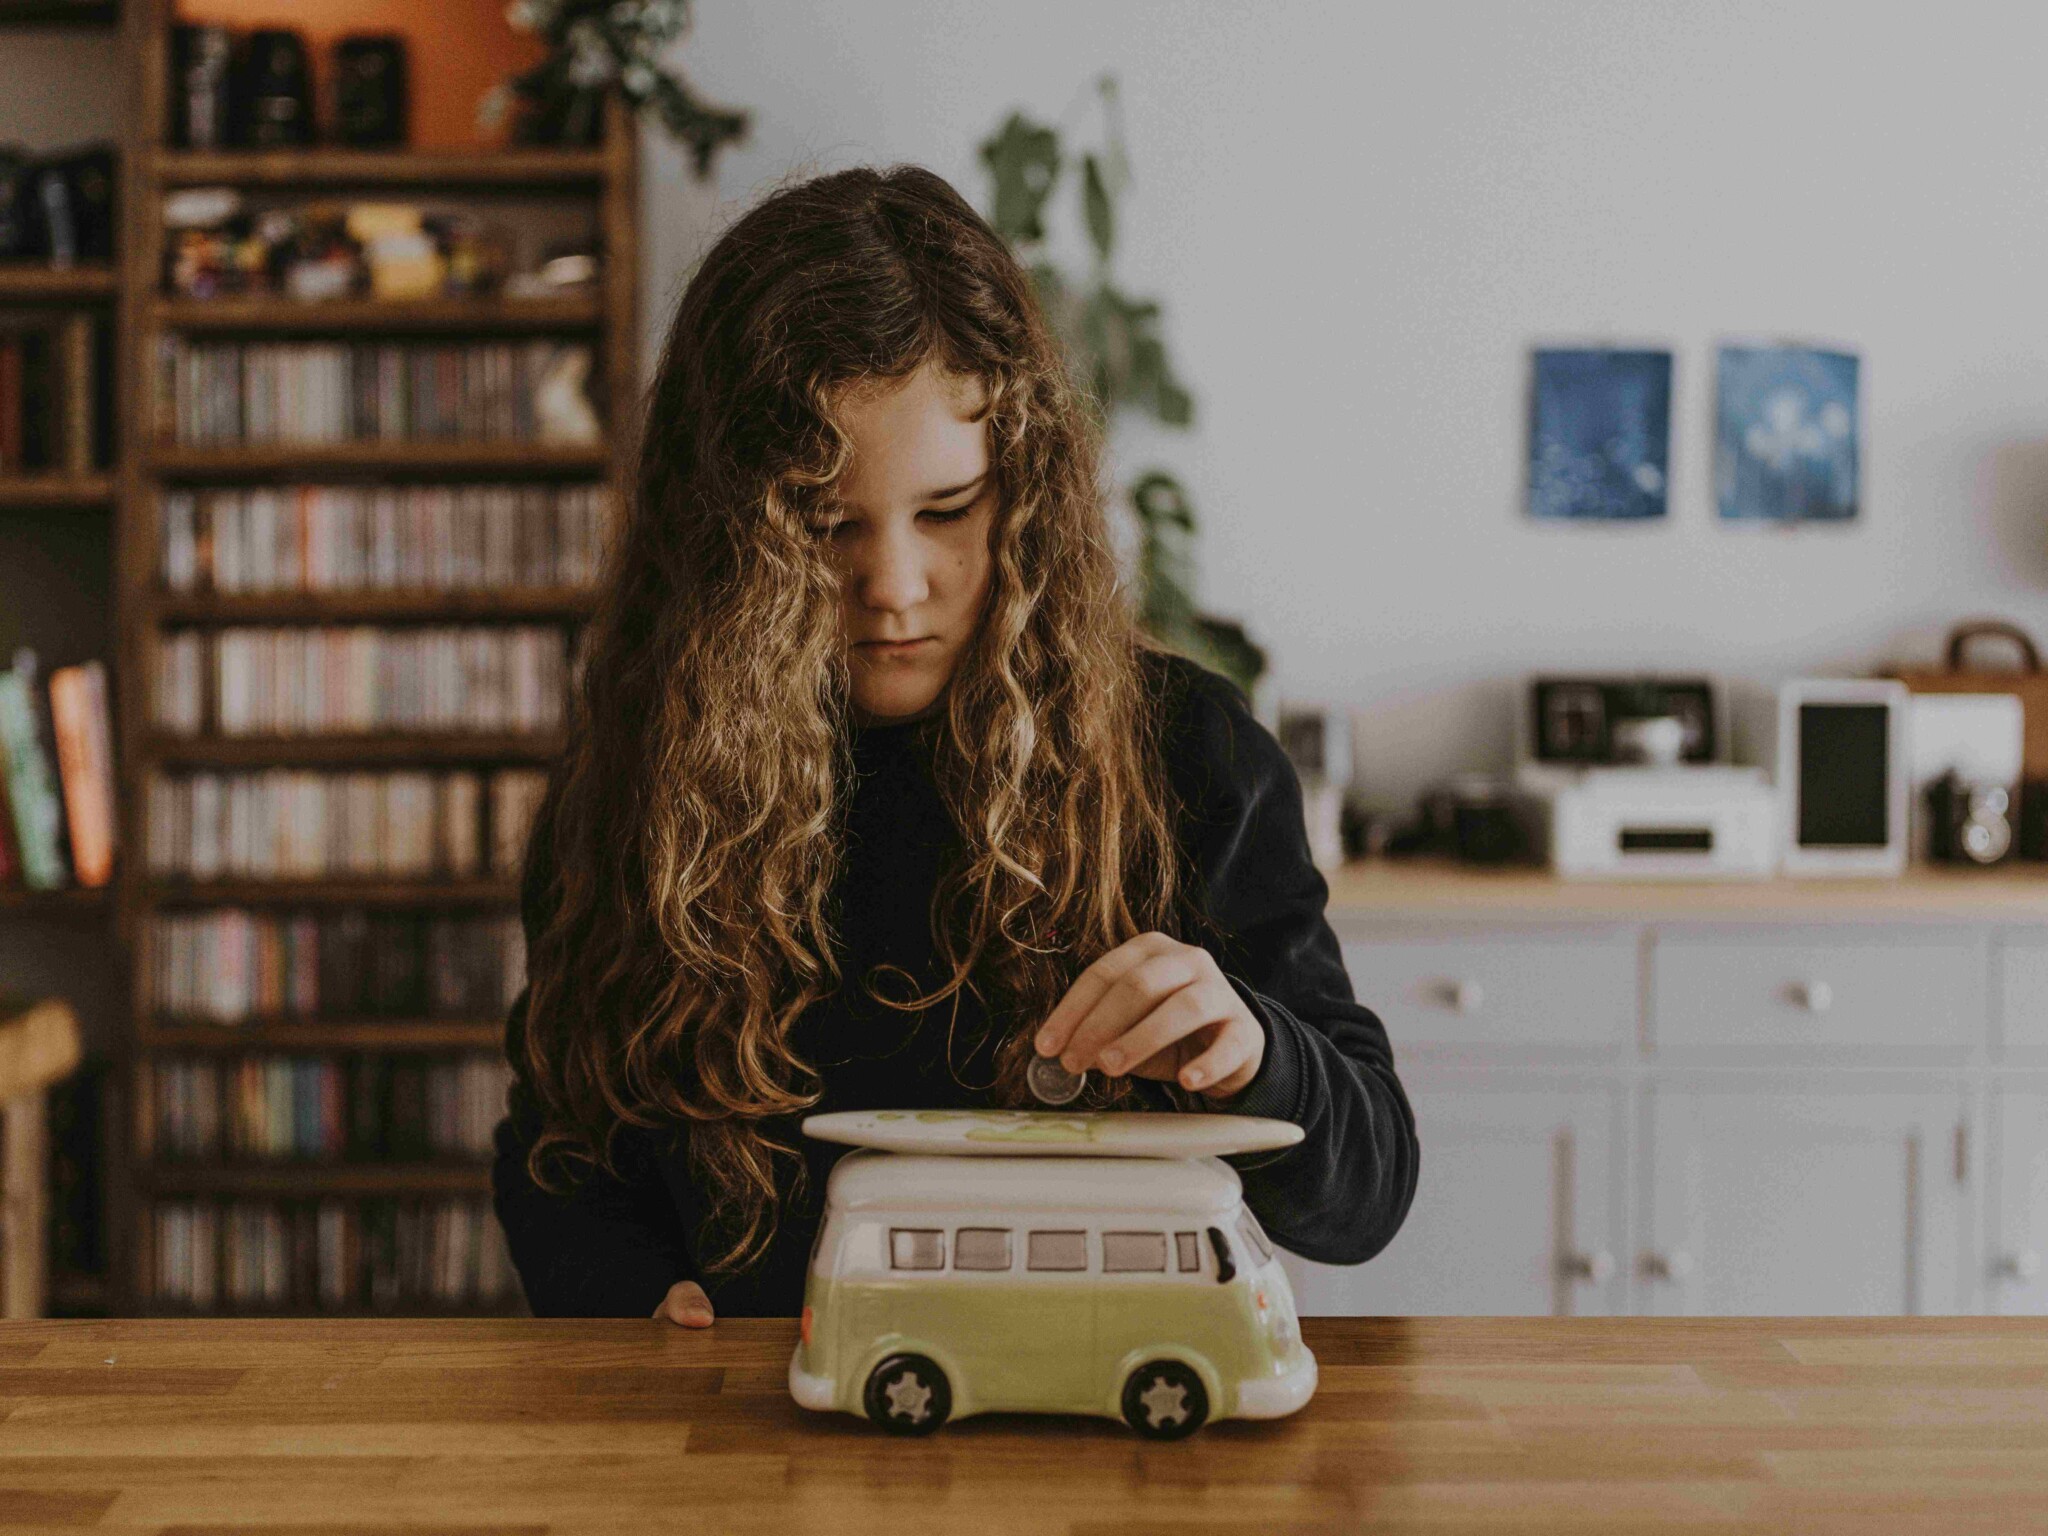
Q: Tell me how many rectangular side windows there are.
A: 5